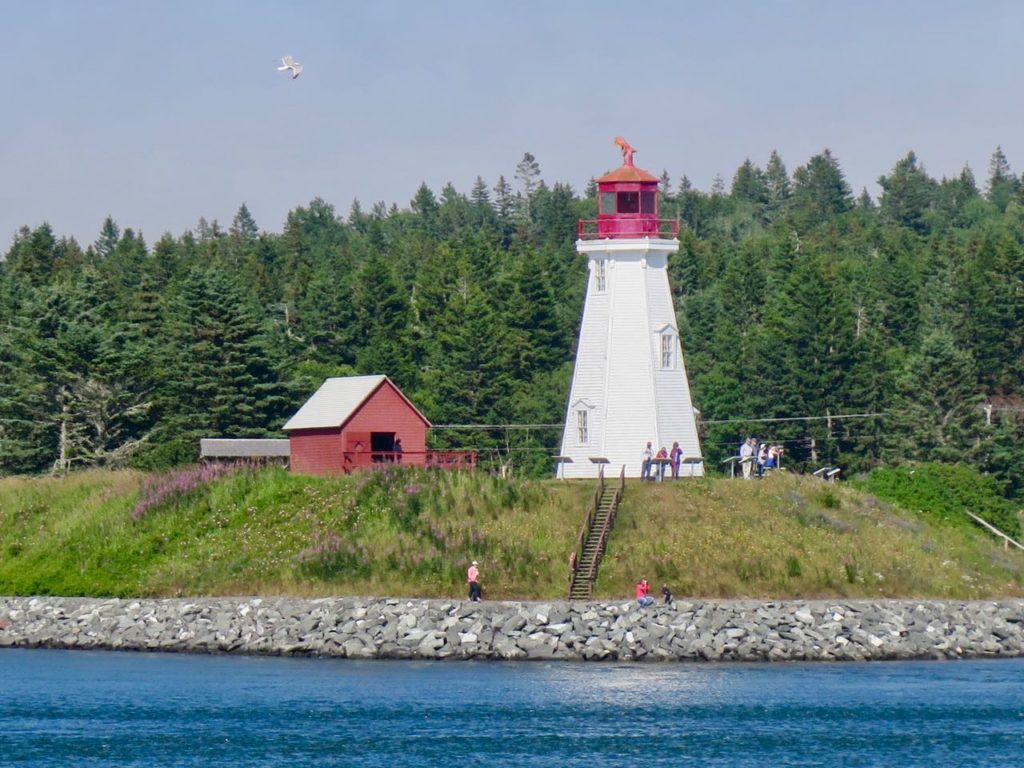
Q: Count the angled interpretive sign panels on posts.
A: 8